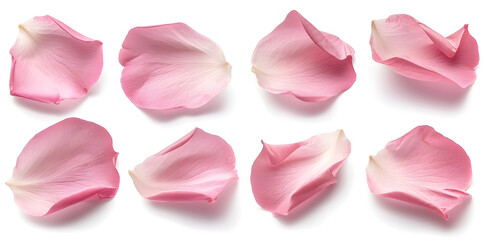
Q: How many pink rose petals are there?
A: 8